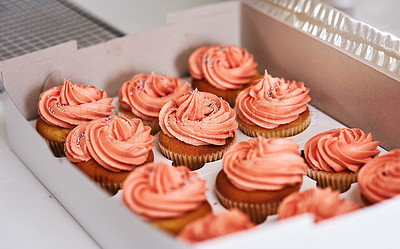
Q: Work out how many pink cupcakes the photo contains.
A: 12